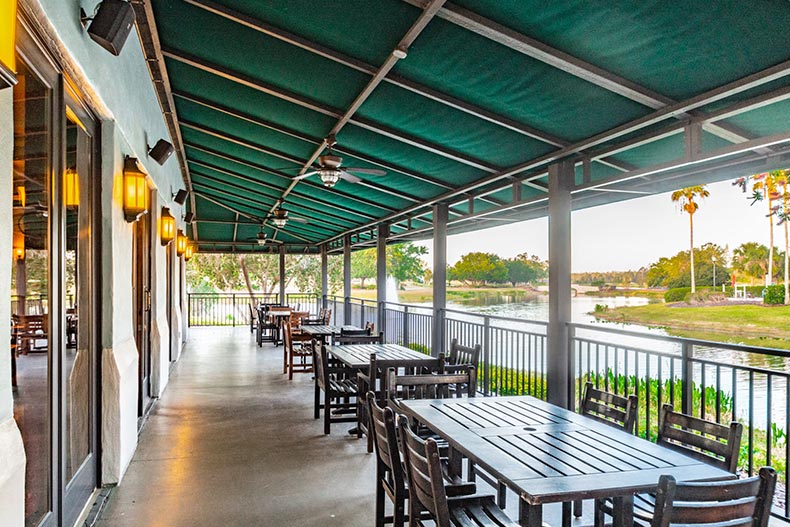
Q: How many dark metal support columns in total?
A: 6